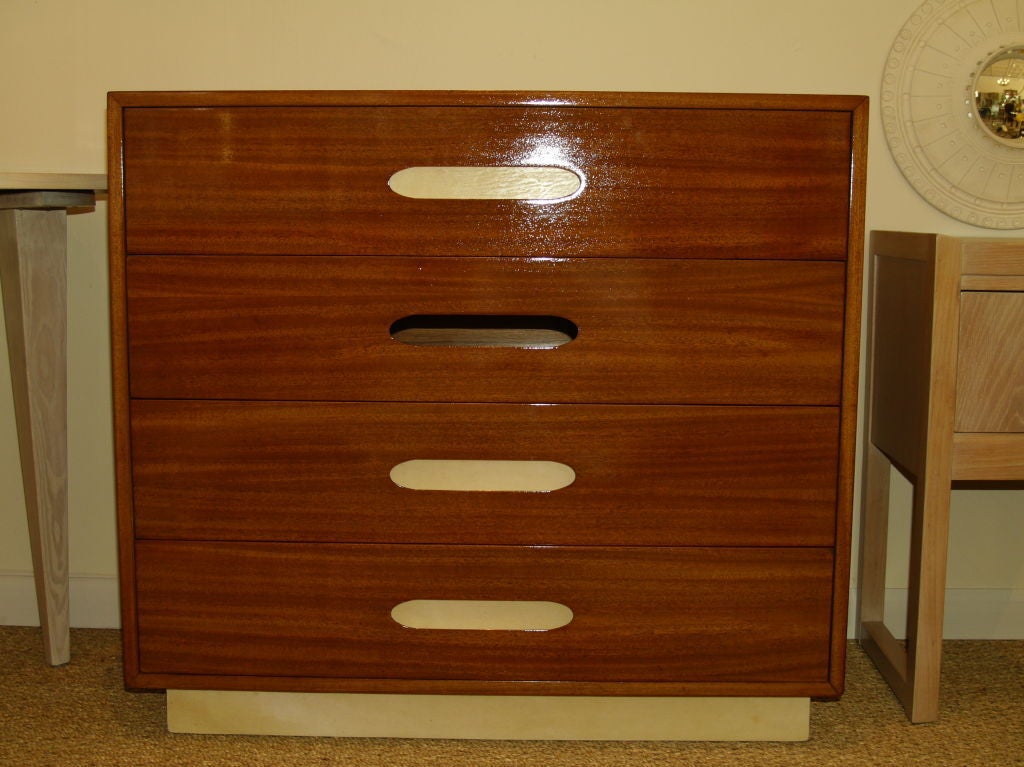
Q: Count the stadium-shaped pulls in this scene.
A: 4